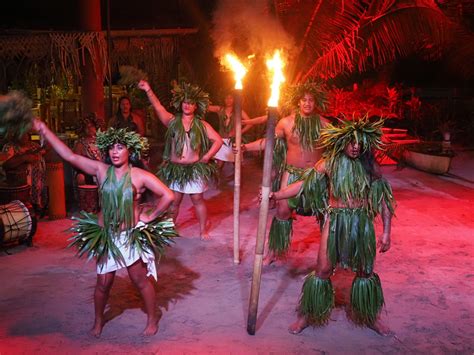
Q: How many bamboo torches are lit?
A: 2